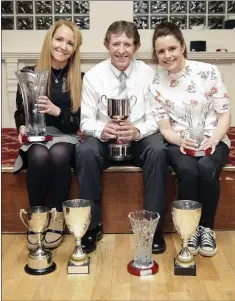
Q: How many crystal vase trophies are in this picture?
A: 3